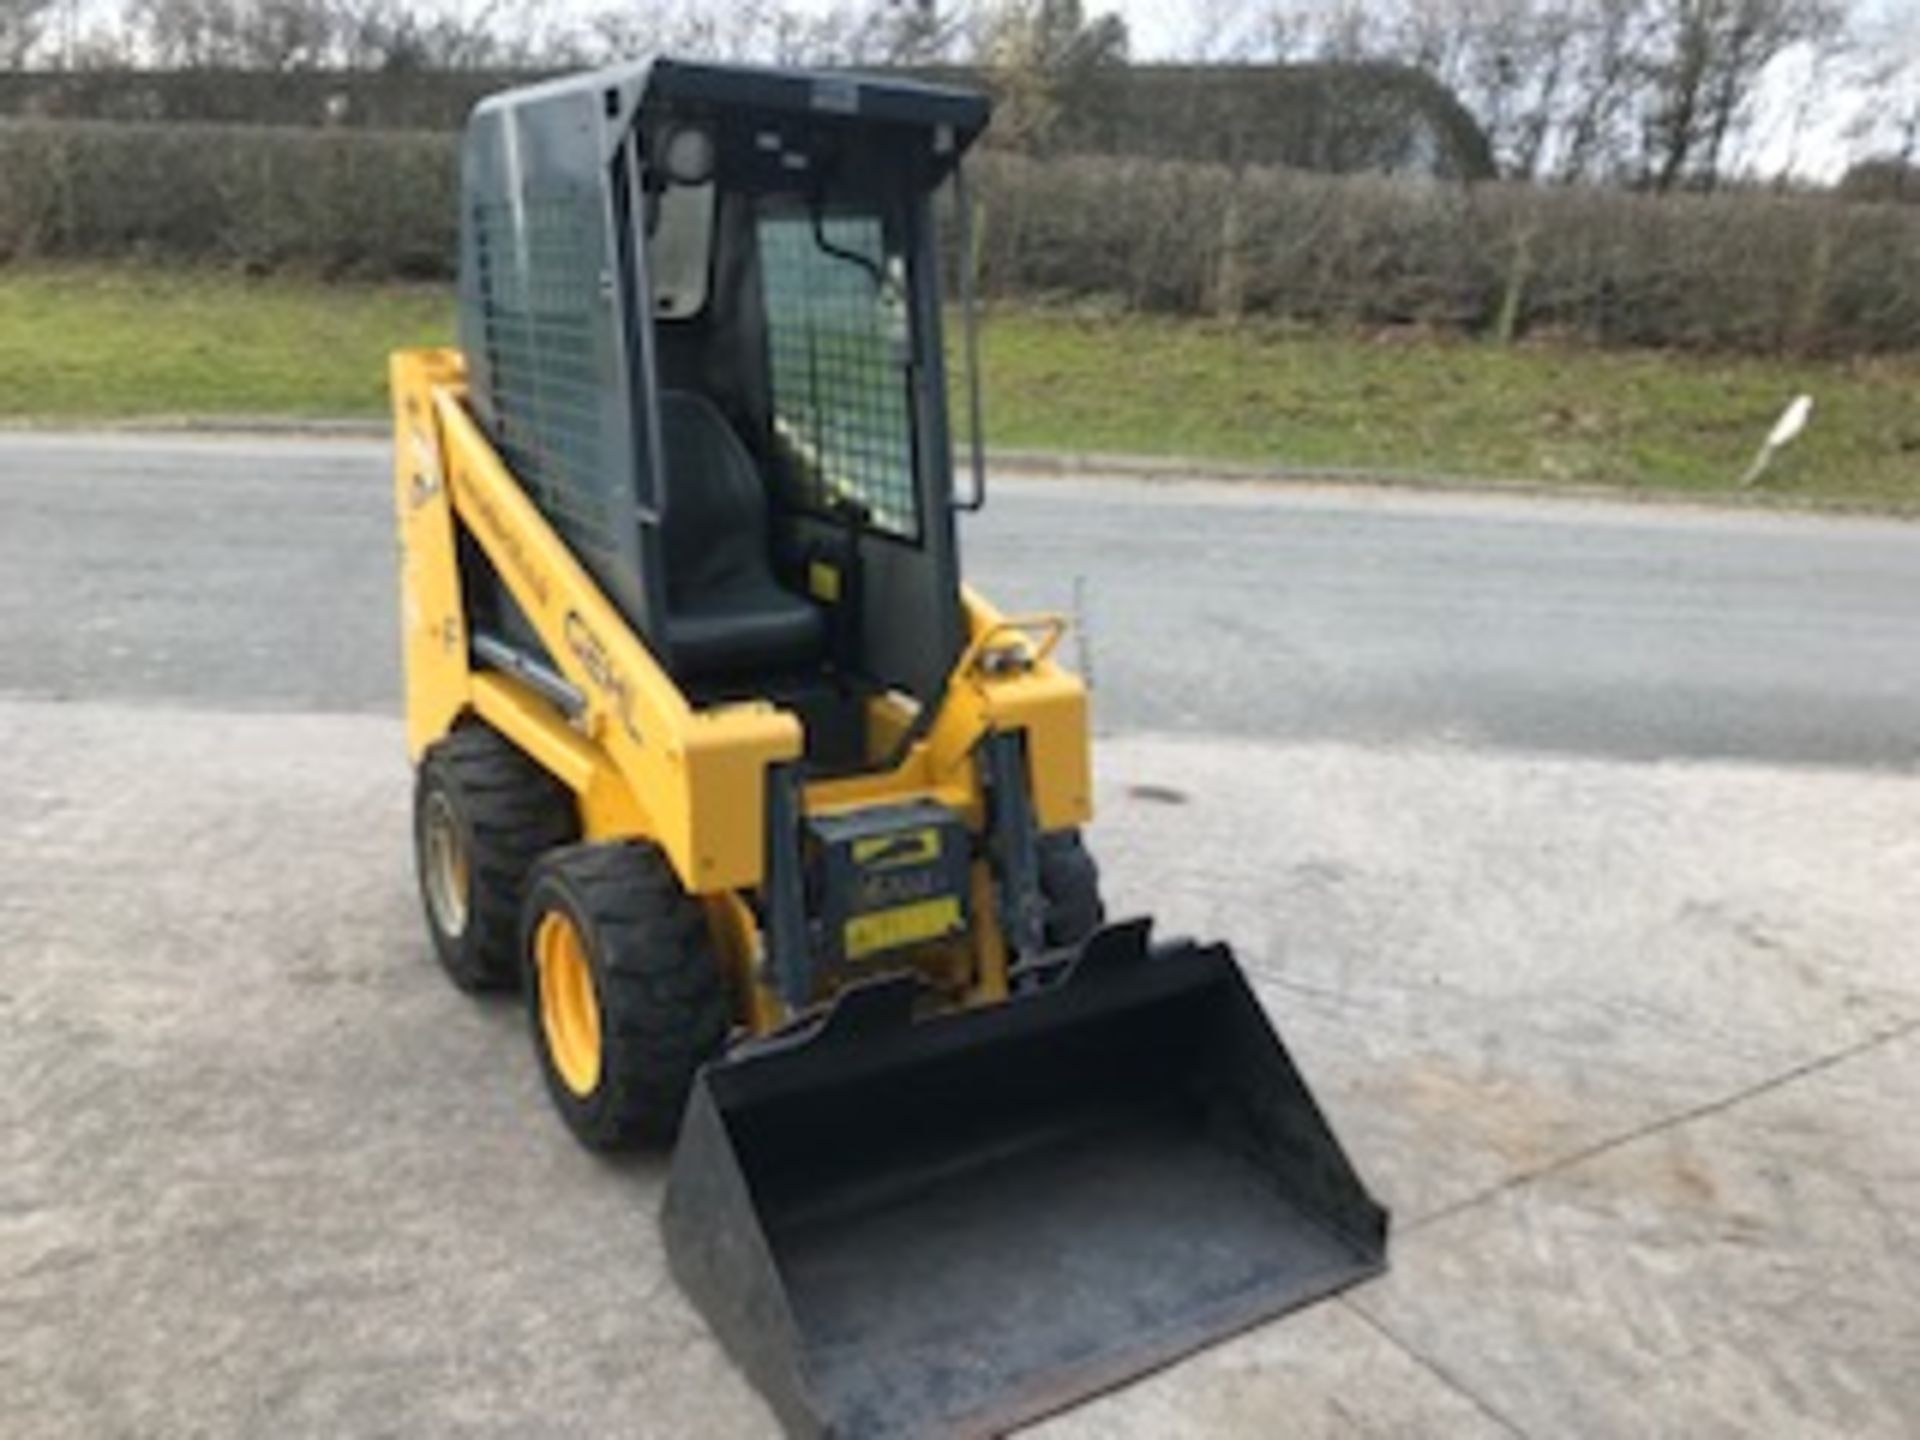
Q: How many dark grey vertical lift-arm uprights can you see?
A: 2